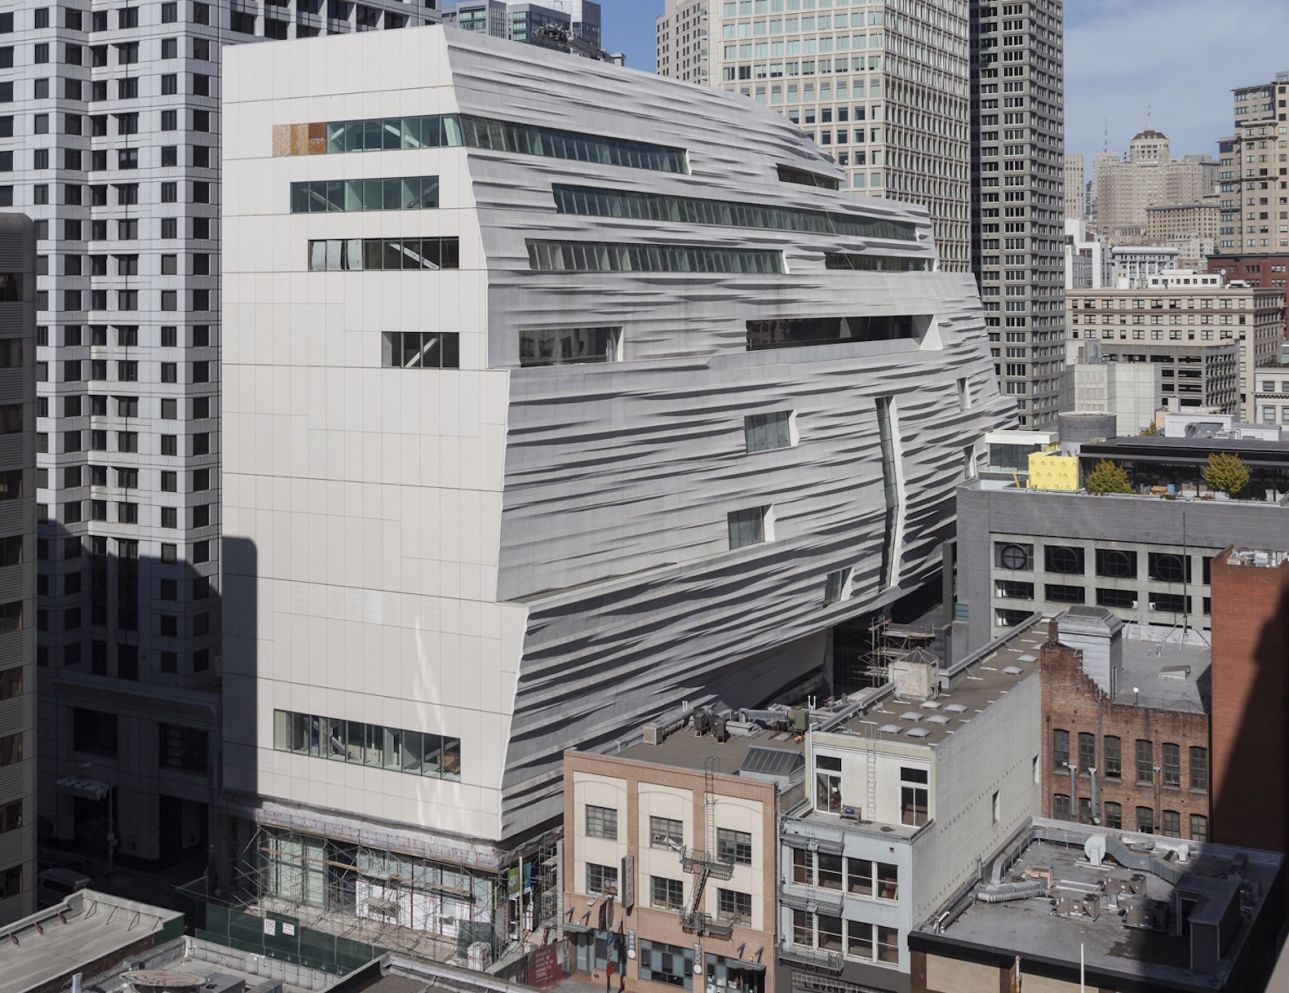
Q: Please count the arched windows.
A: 12